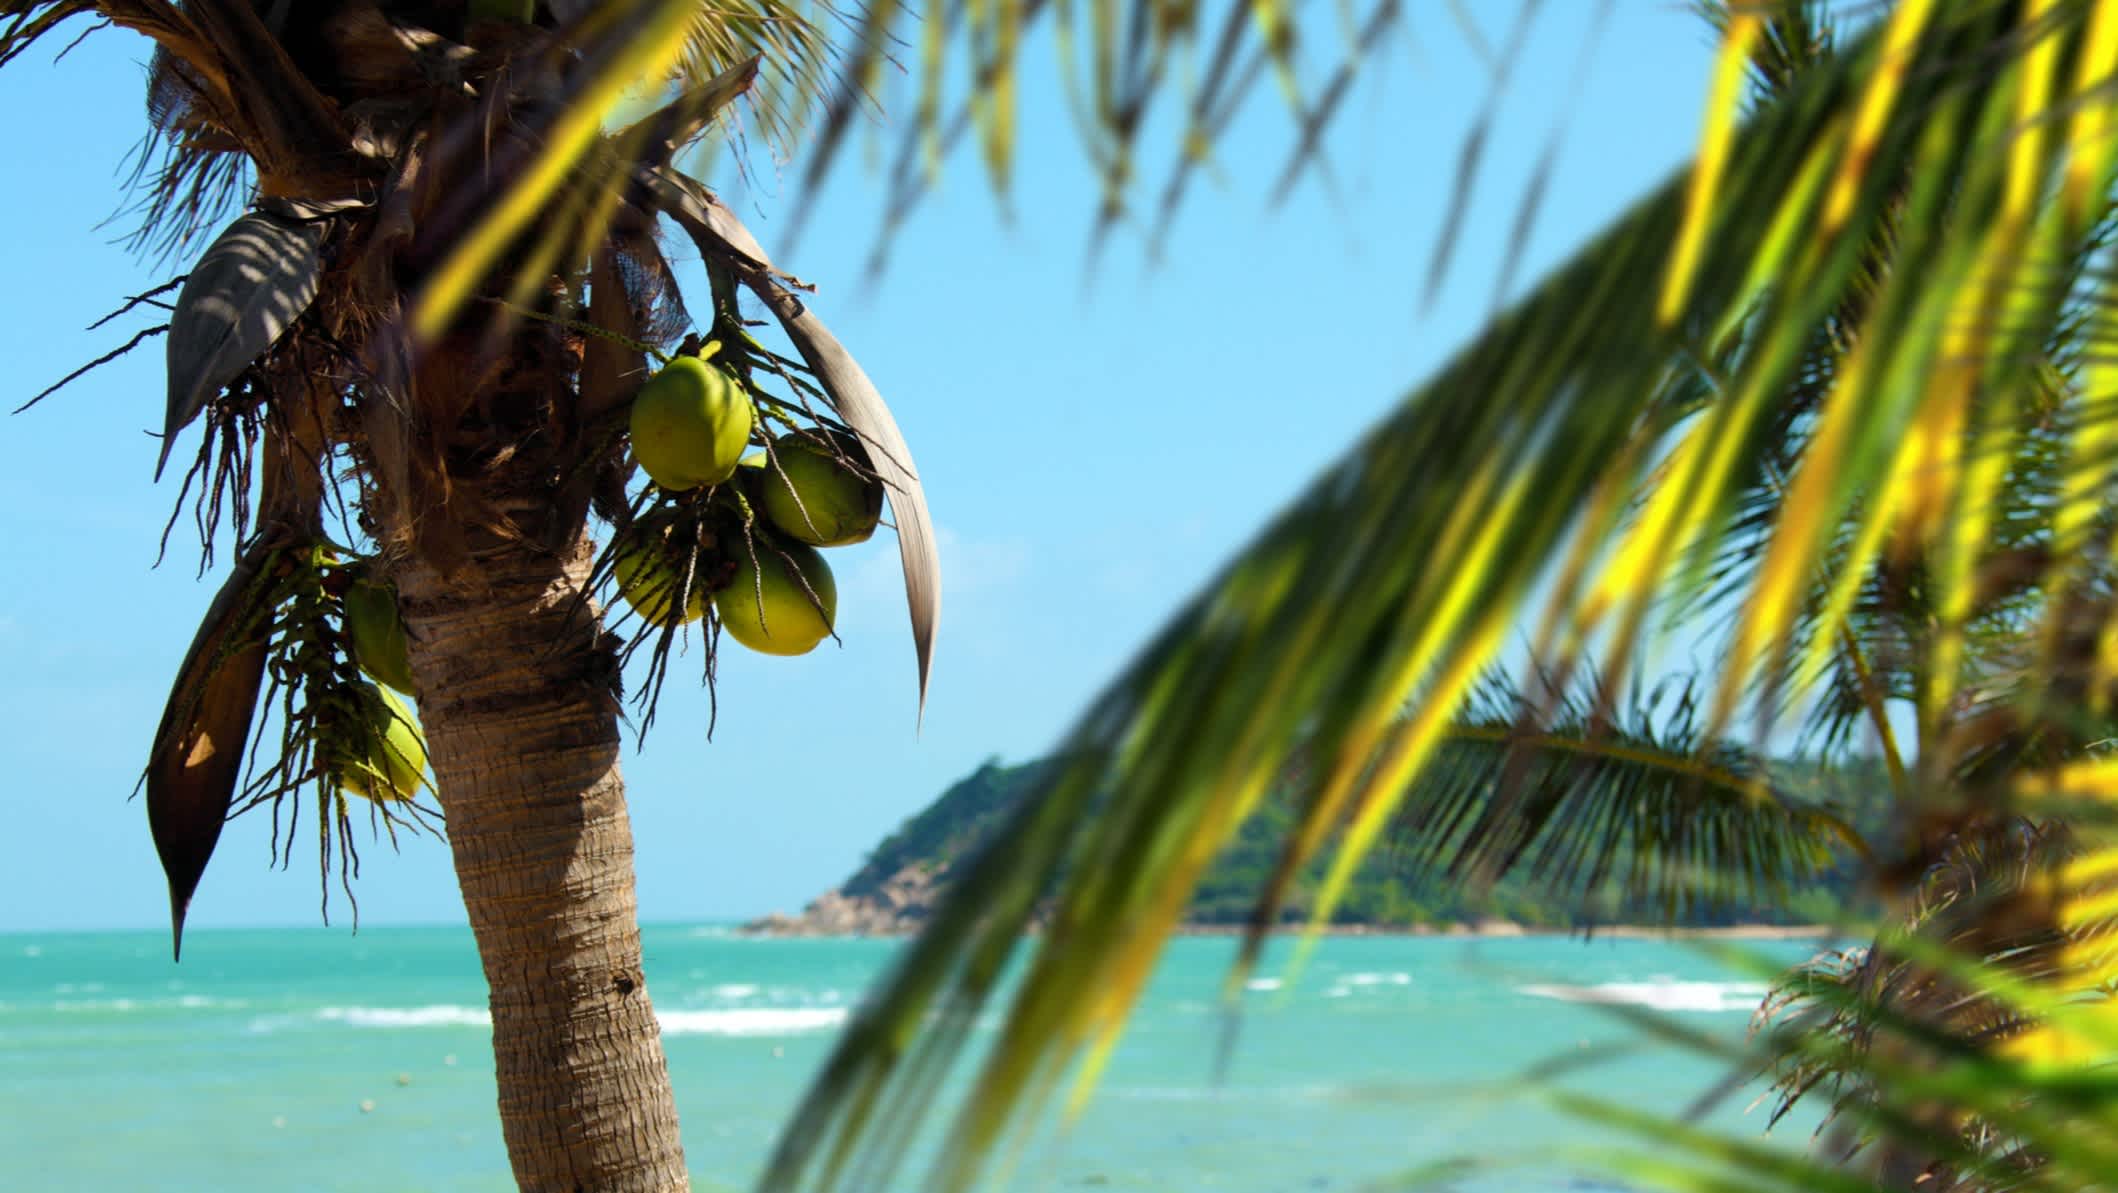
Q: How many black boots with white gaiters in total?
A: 0